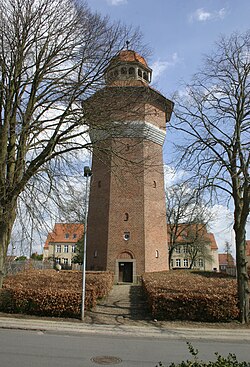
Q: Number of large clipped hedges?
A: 2